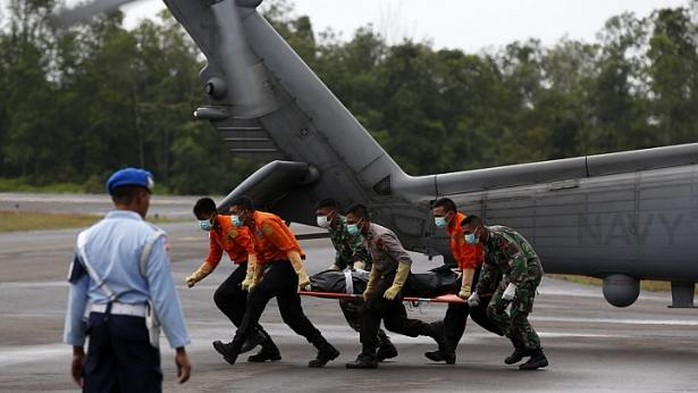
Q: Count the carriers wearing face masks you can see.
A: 6